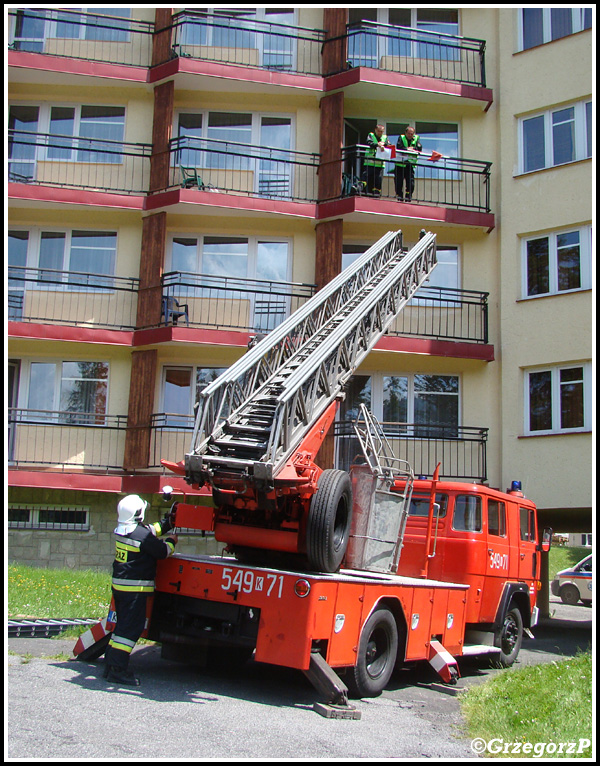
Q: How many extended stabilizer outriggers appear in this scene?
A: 3